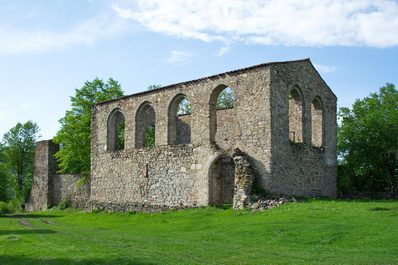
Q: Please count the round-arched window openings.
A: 6